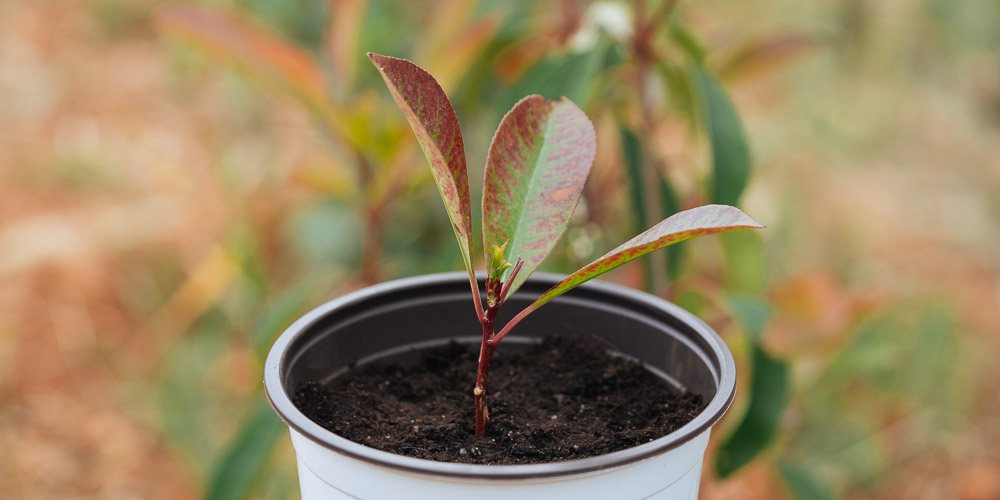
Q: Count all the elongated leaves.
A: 3